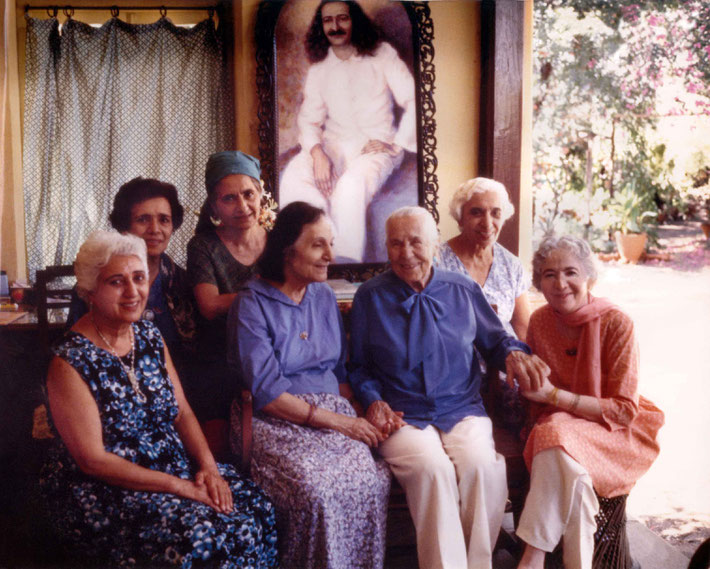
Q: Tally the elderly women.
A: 7